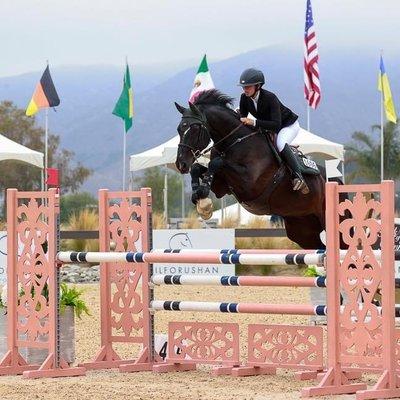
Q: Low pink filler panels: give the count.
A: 2